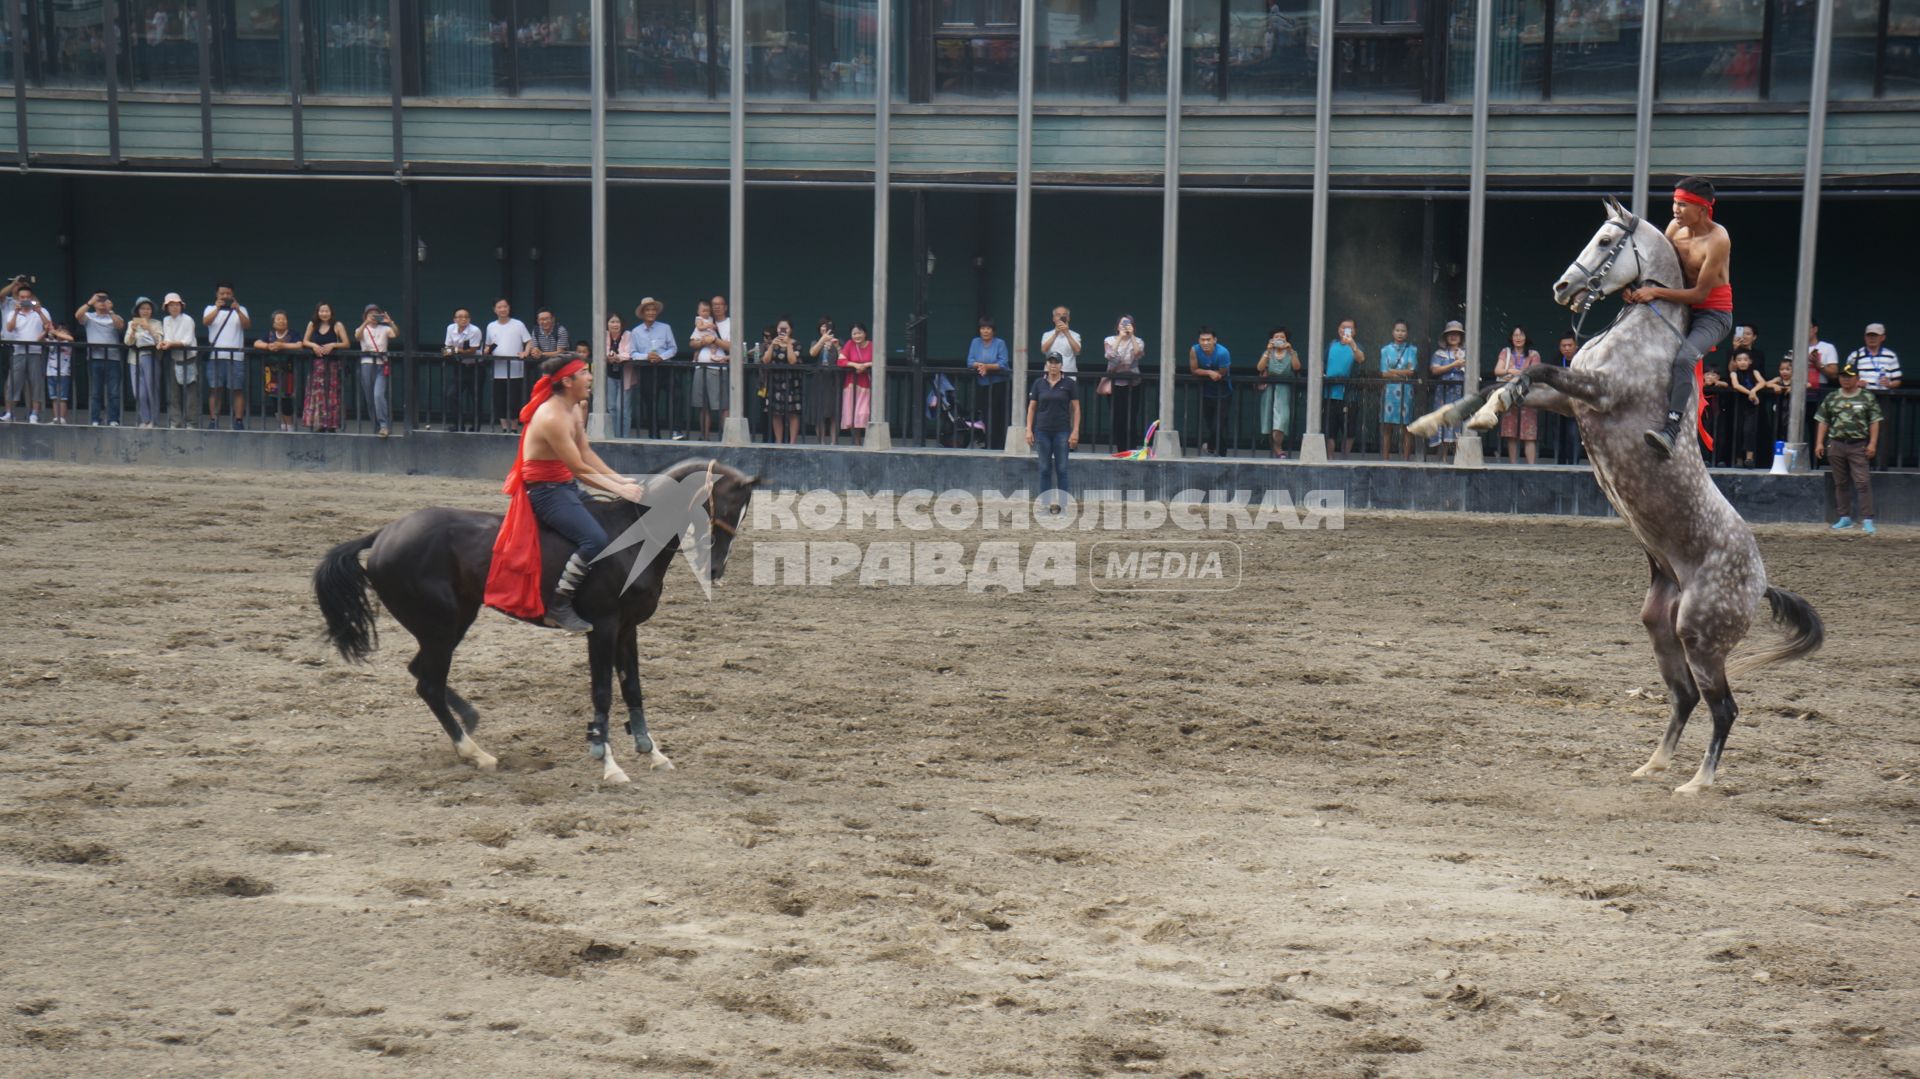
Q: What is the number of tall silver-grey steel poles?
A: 9